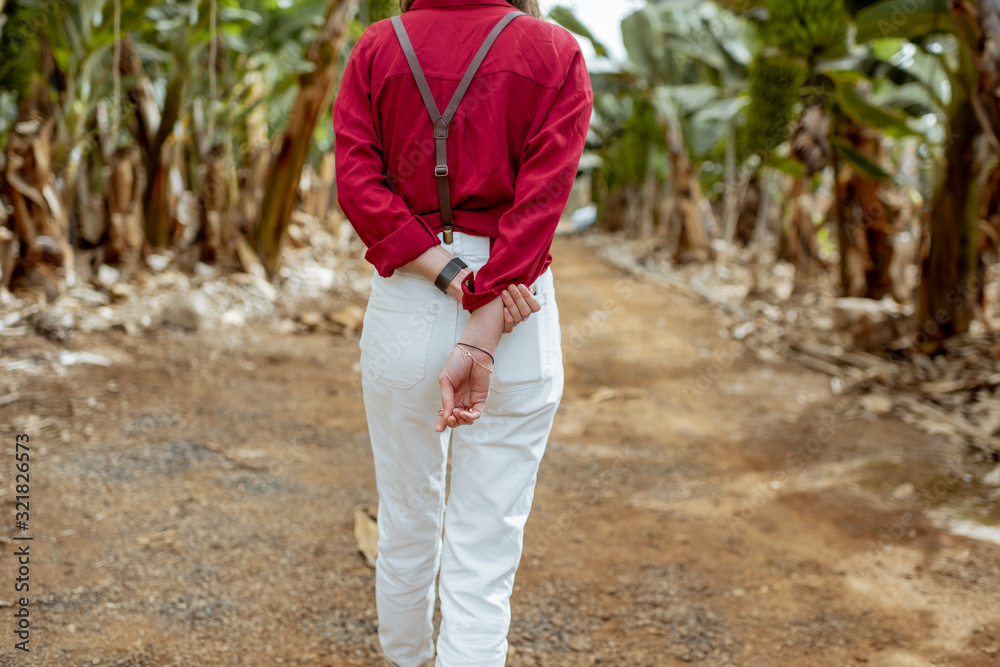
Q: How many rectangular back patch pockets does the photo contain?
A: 2